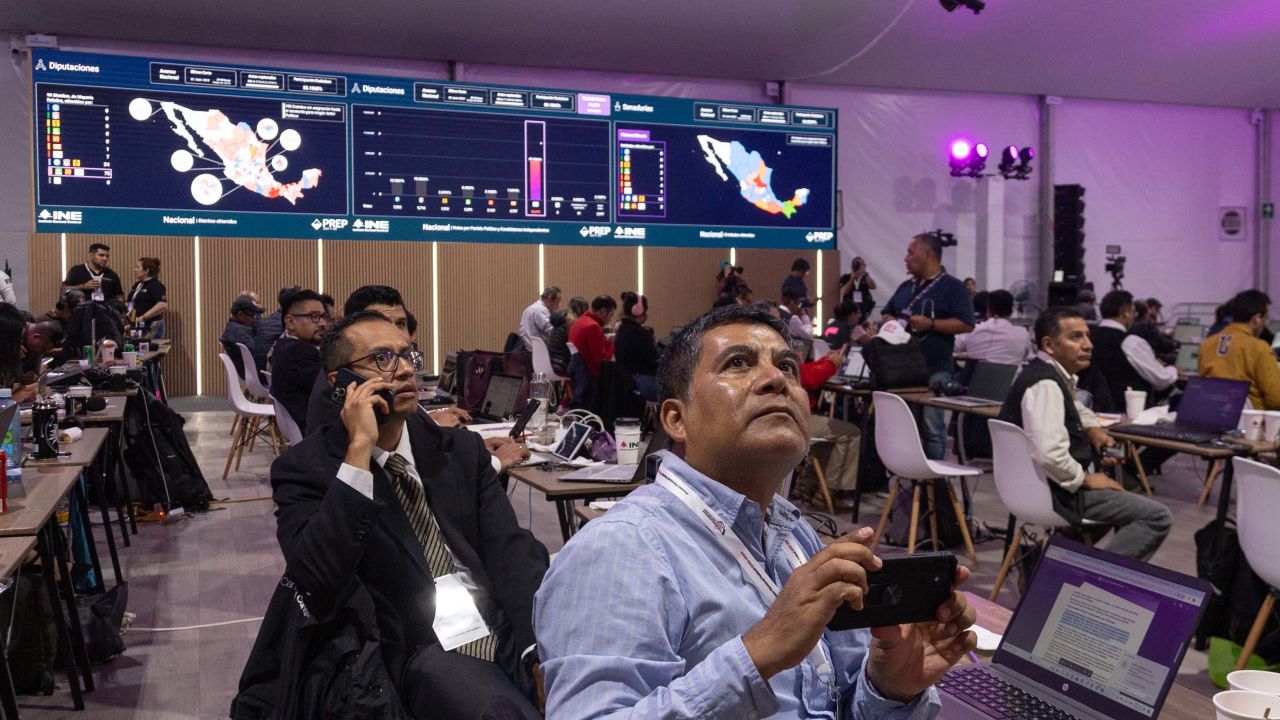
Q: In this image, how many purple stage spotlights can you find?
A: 4